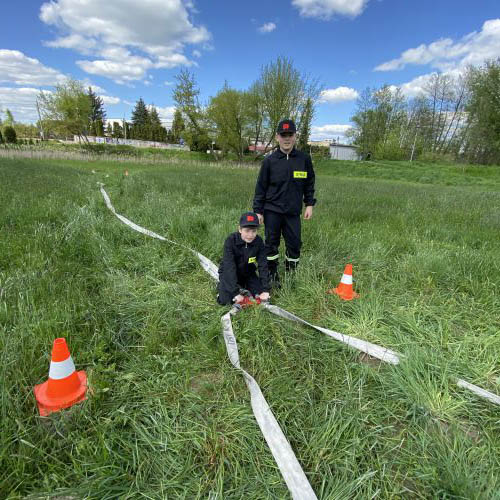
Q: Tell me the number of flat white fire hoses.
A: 3